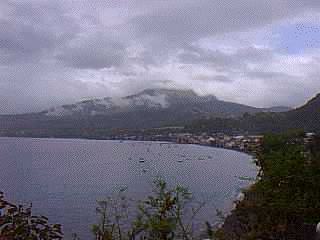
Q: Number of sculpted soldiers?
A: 0